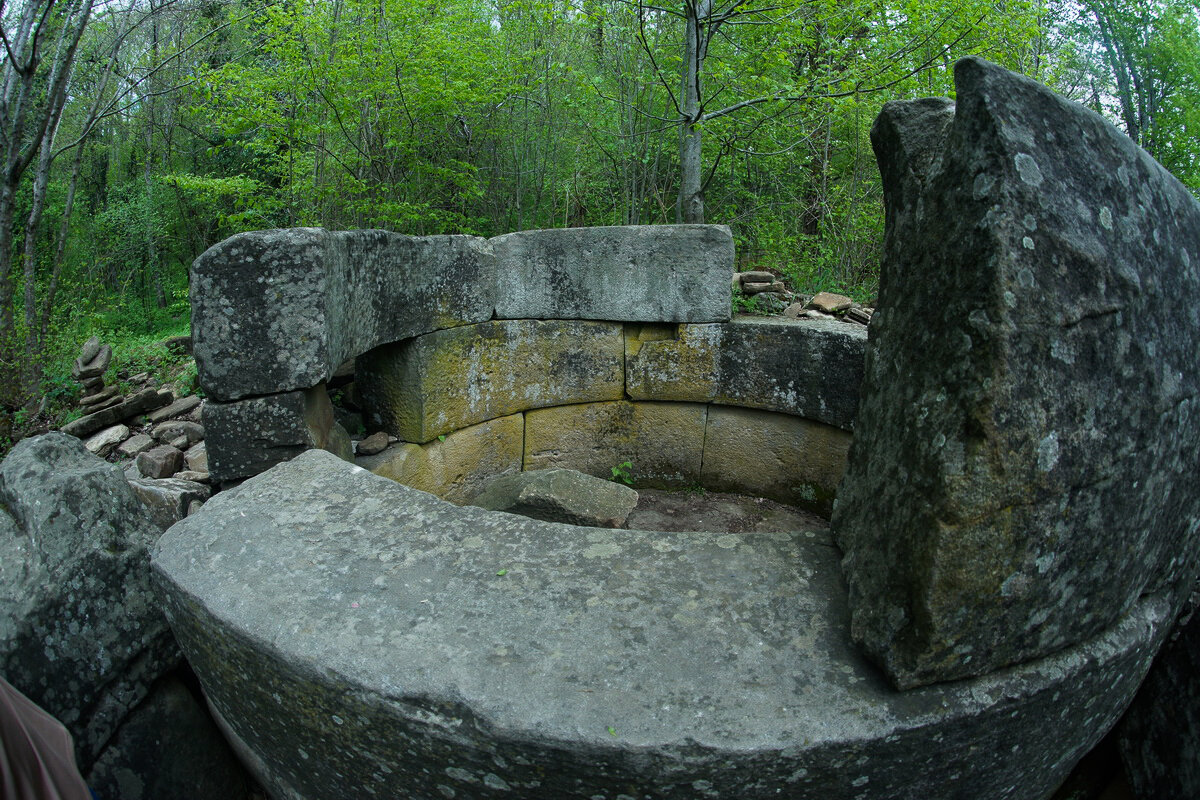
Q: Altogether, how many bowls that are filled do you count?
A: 0